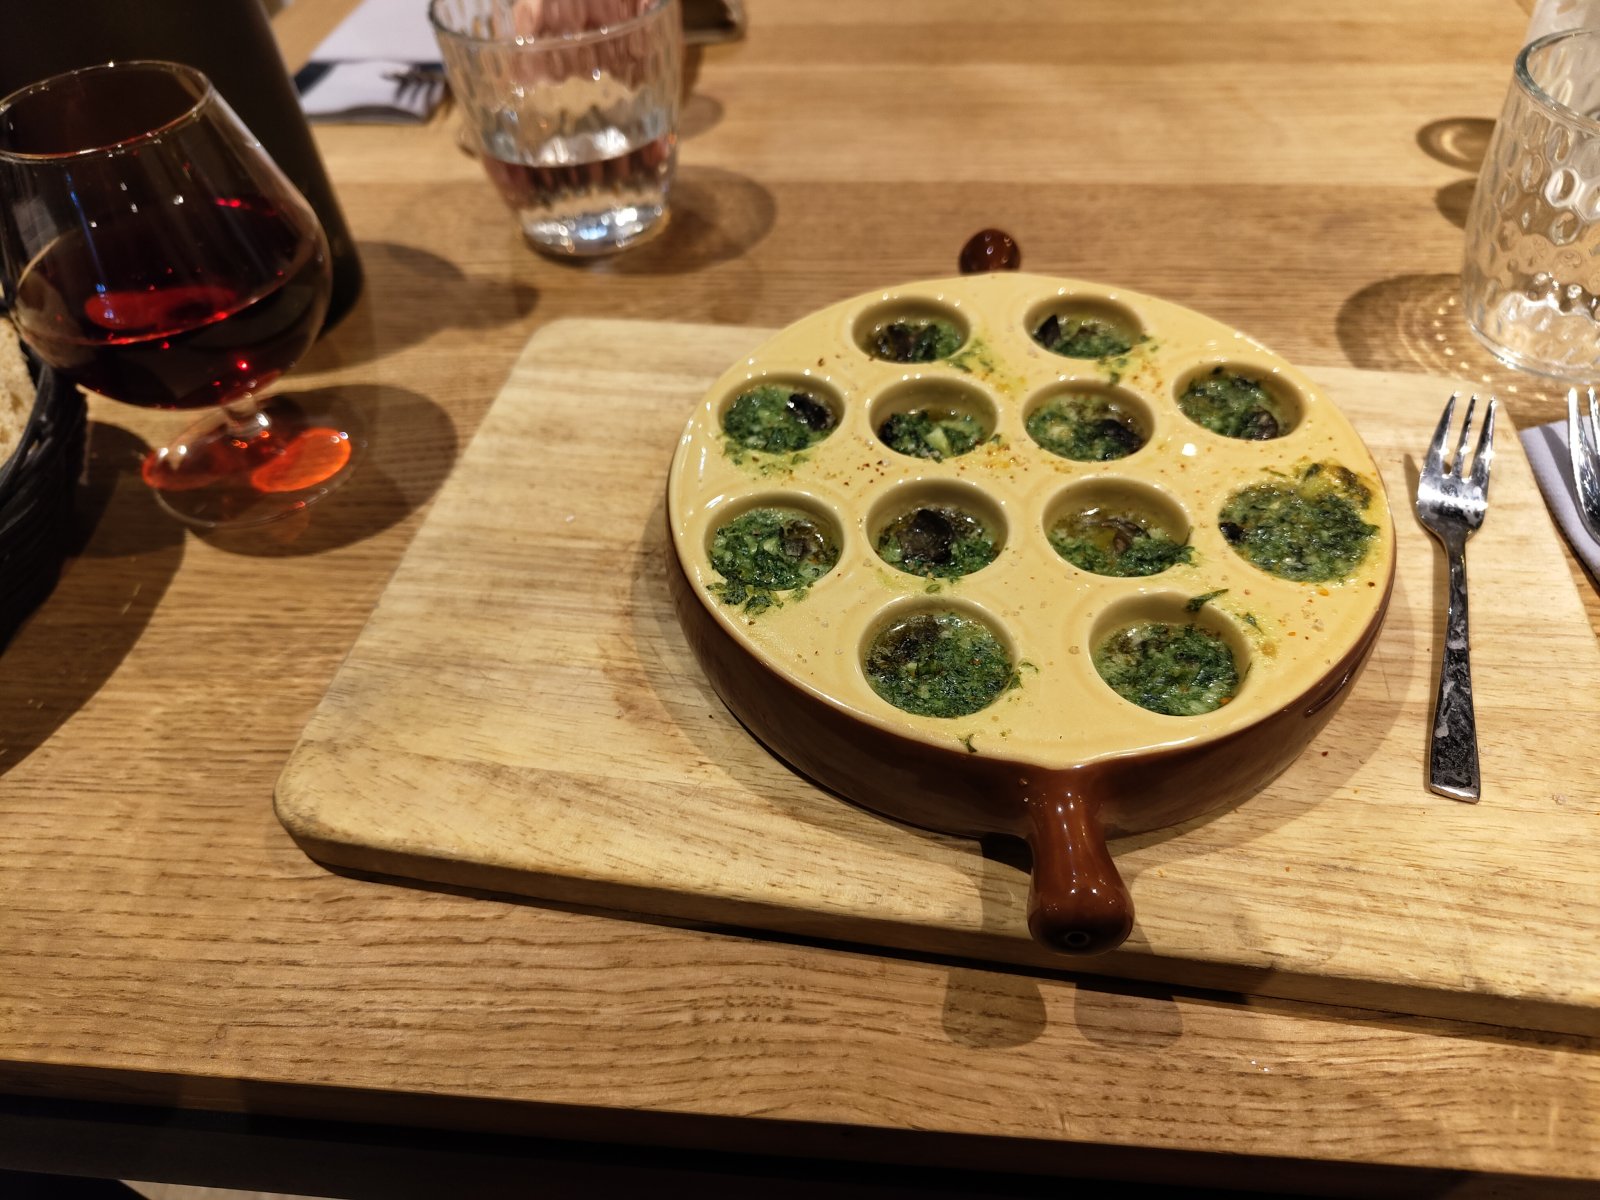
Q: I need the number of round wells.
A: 12